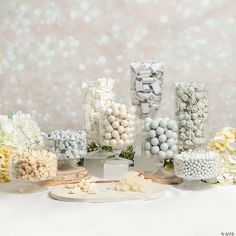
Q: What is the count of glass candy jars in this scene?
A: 8